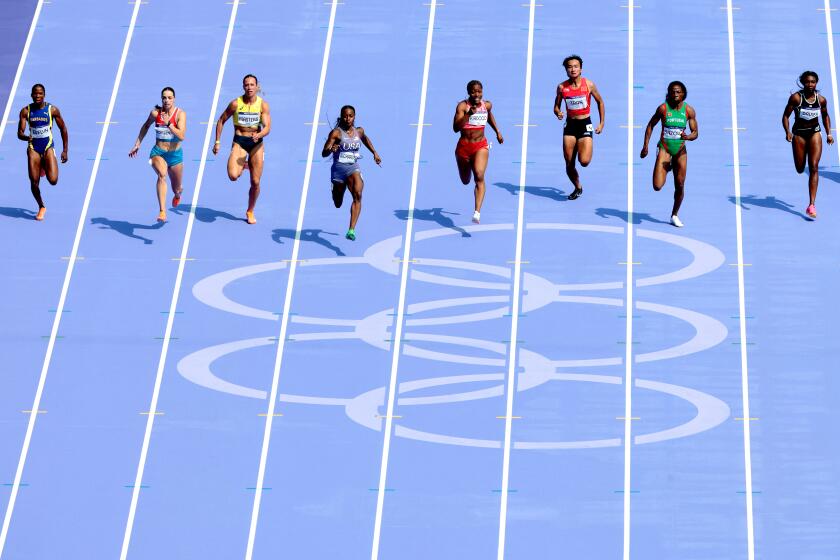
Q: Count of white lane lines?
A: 9